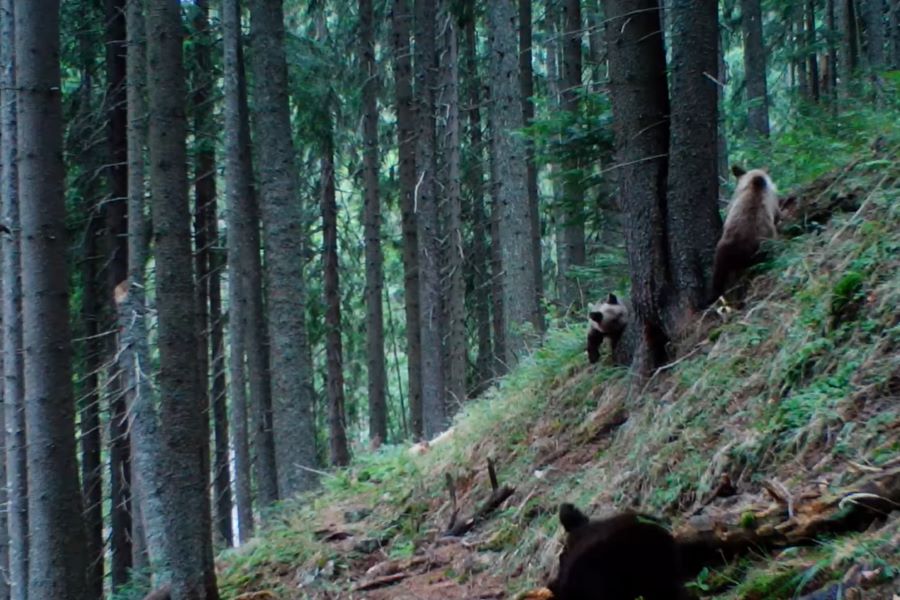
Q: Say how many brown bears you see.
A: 3